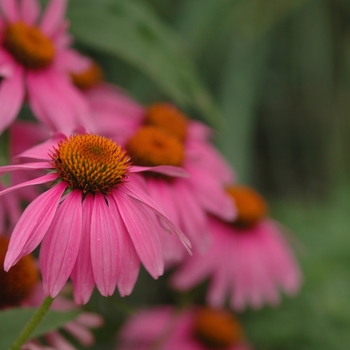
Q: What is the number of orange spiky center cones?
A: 8